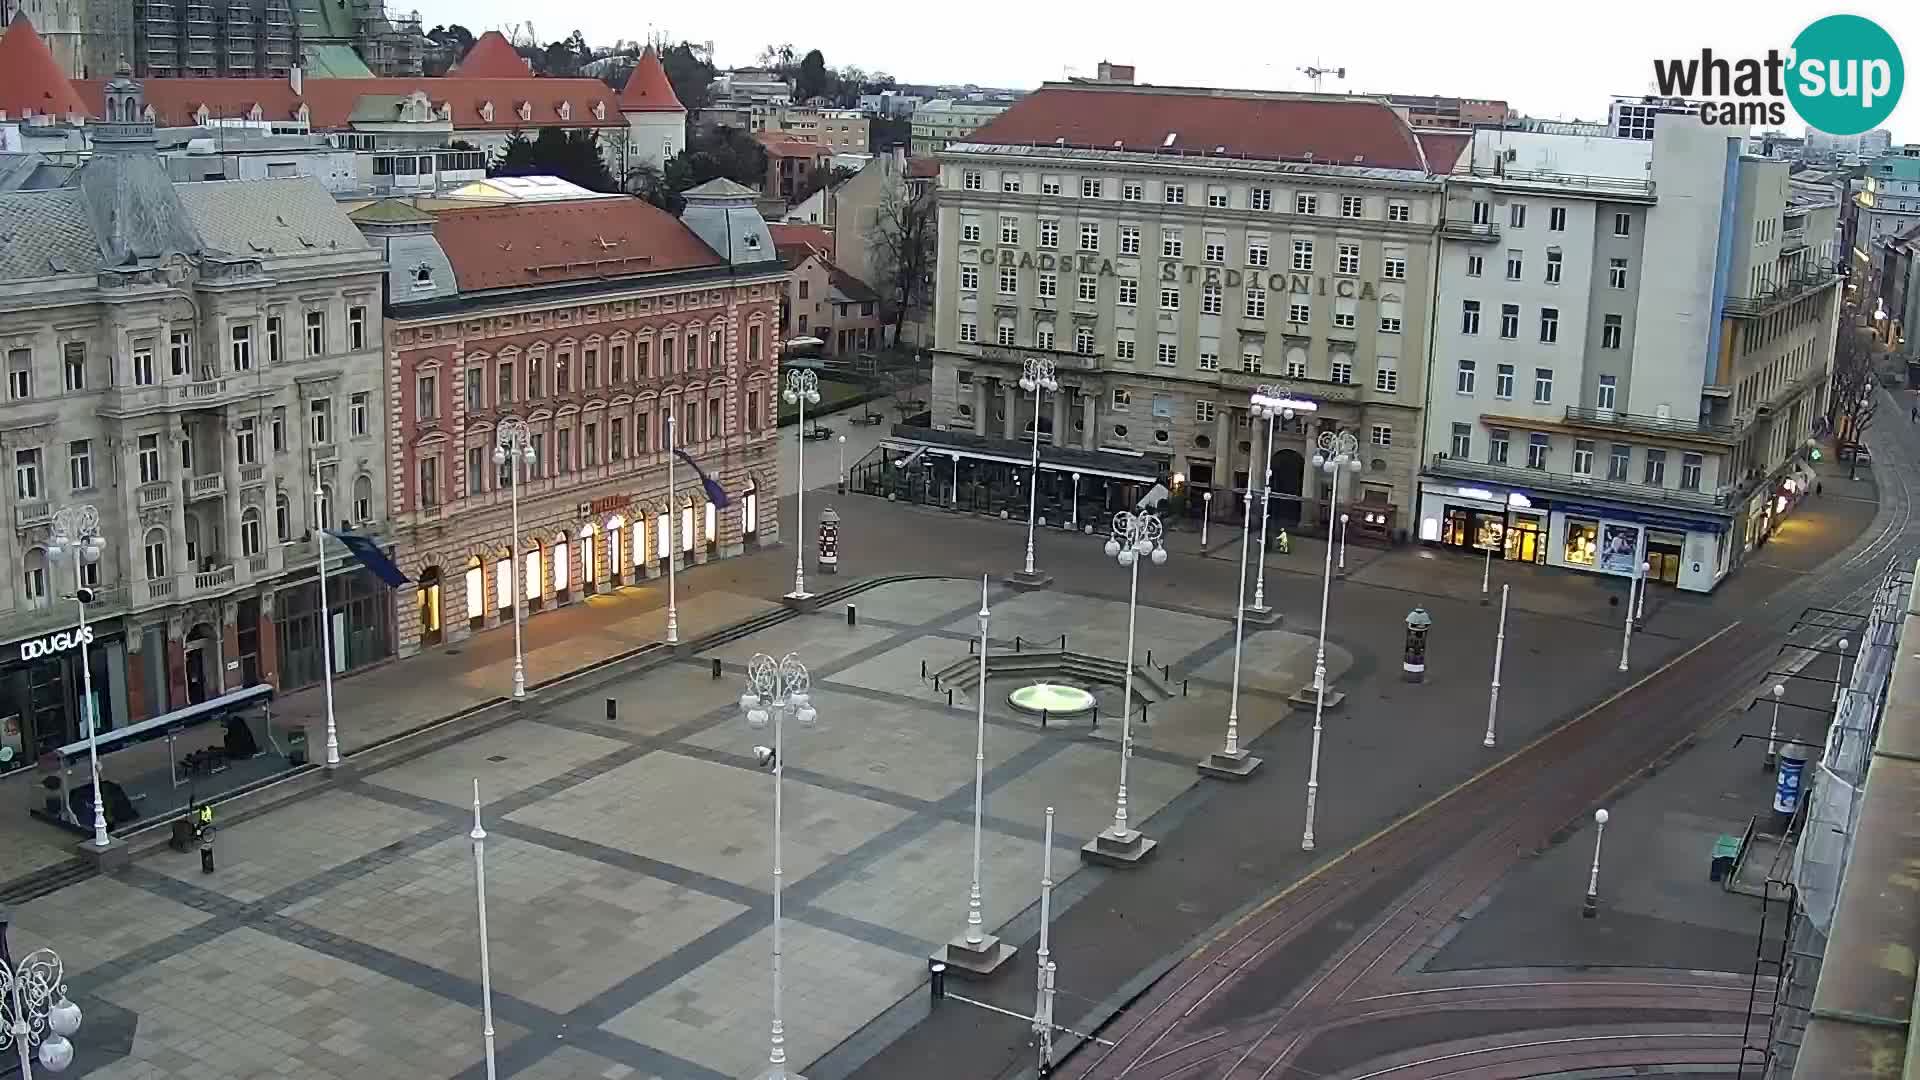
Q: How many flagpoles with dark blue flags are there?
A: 2